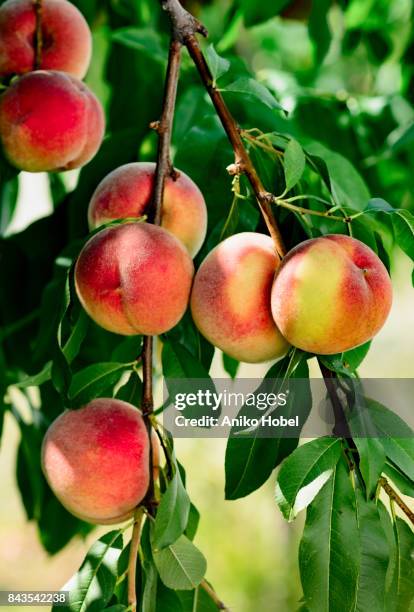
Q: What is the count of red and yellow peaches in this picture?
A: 7